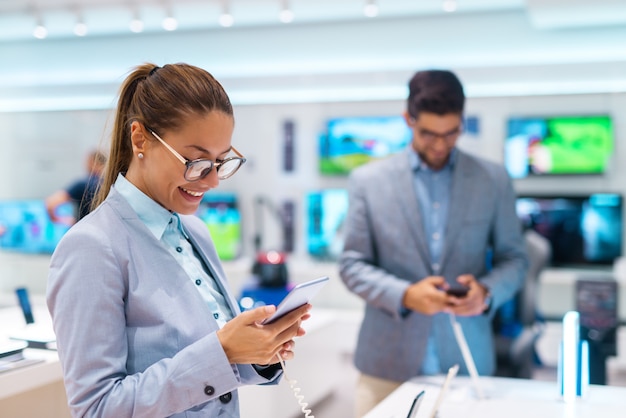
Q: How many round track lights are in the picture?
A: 8